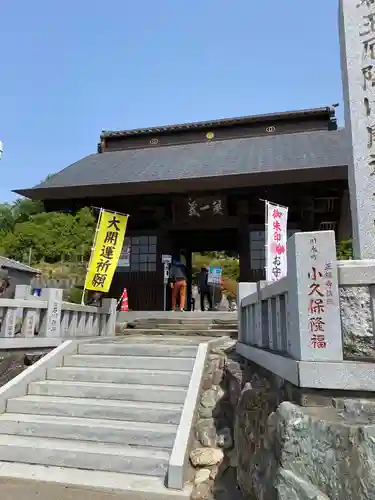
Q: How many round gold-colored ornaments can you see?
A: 1